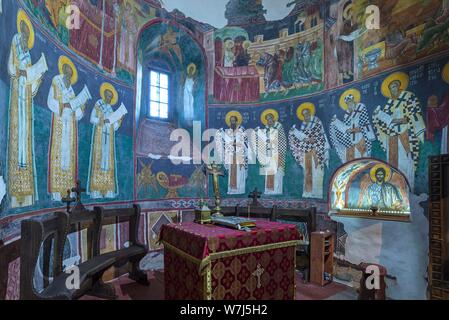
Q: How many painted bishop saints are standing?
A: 8